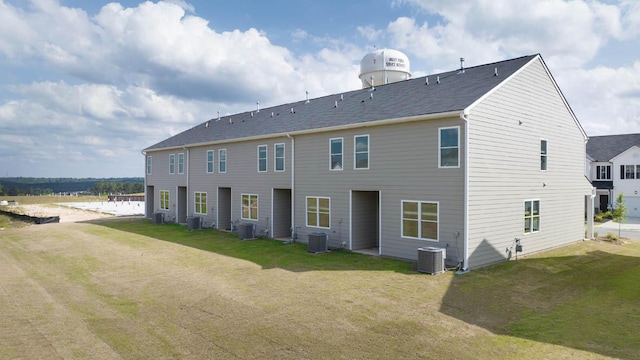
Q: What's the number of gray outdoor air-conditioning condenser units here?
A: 5